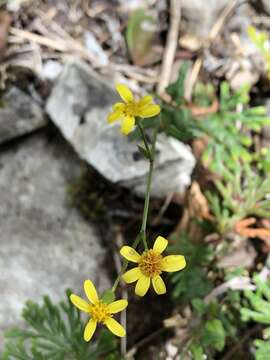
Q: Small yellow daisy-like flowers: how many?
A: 3